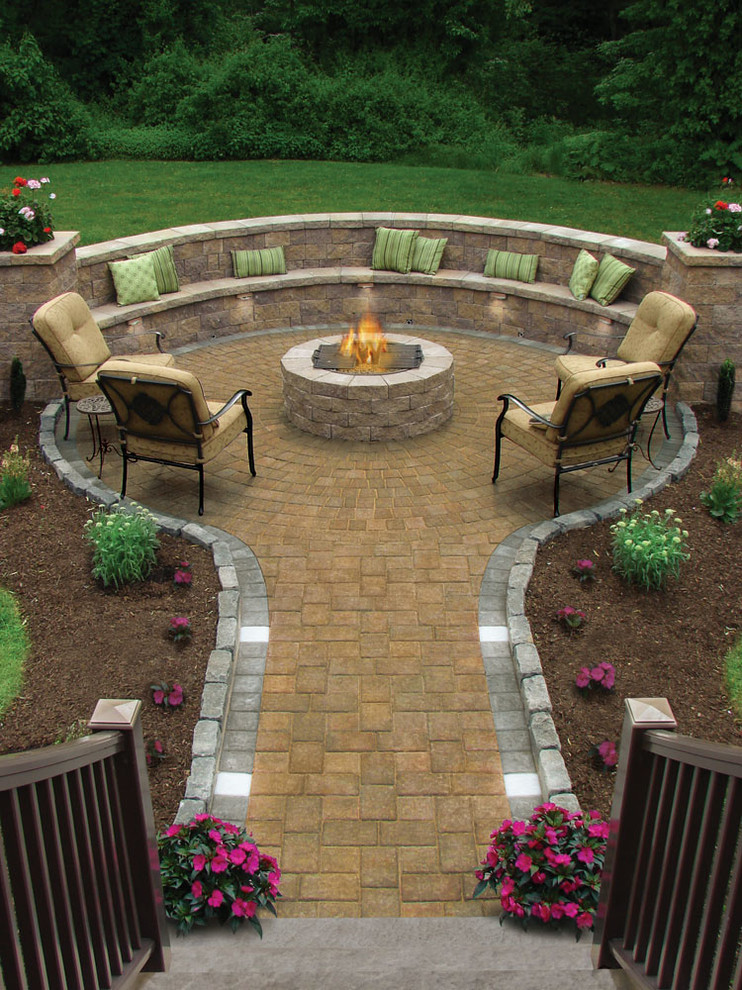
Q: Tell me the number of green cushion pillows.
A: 8